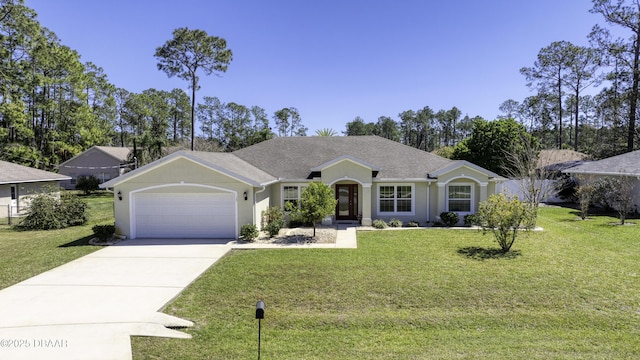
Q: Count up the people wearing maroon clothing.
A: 0